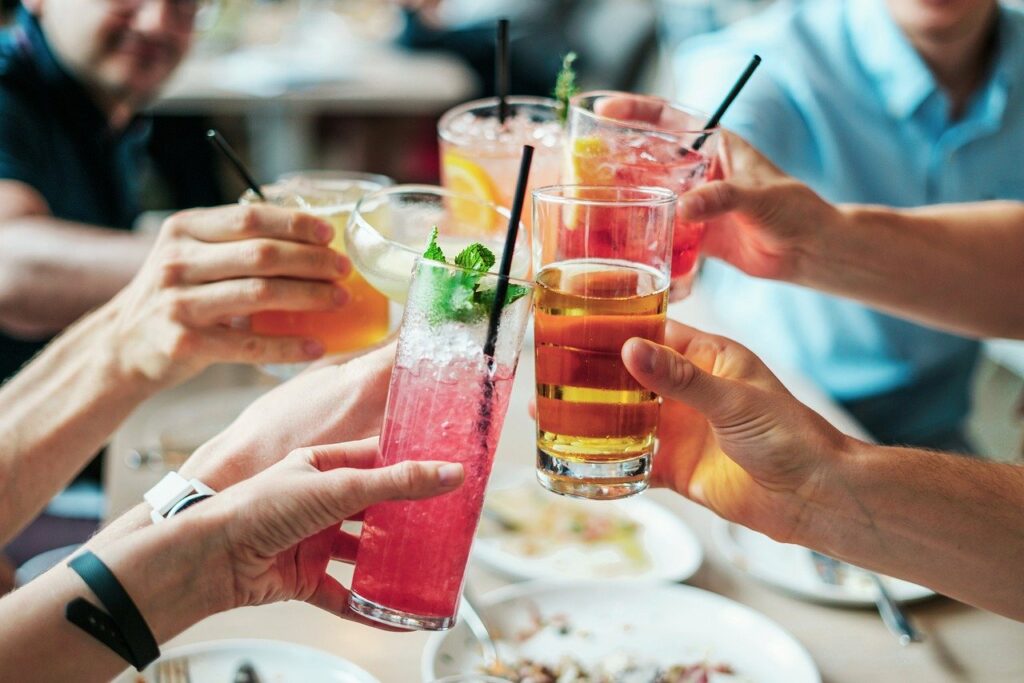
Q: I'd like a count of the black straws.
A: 4